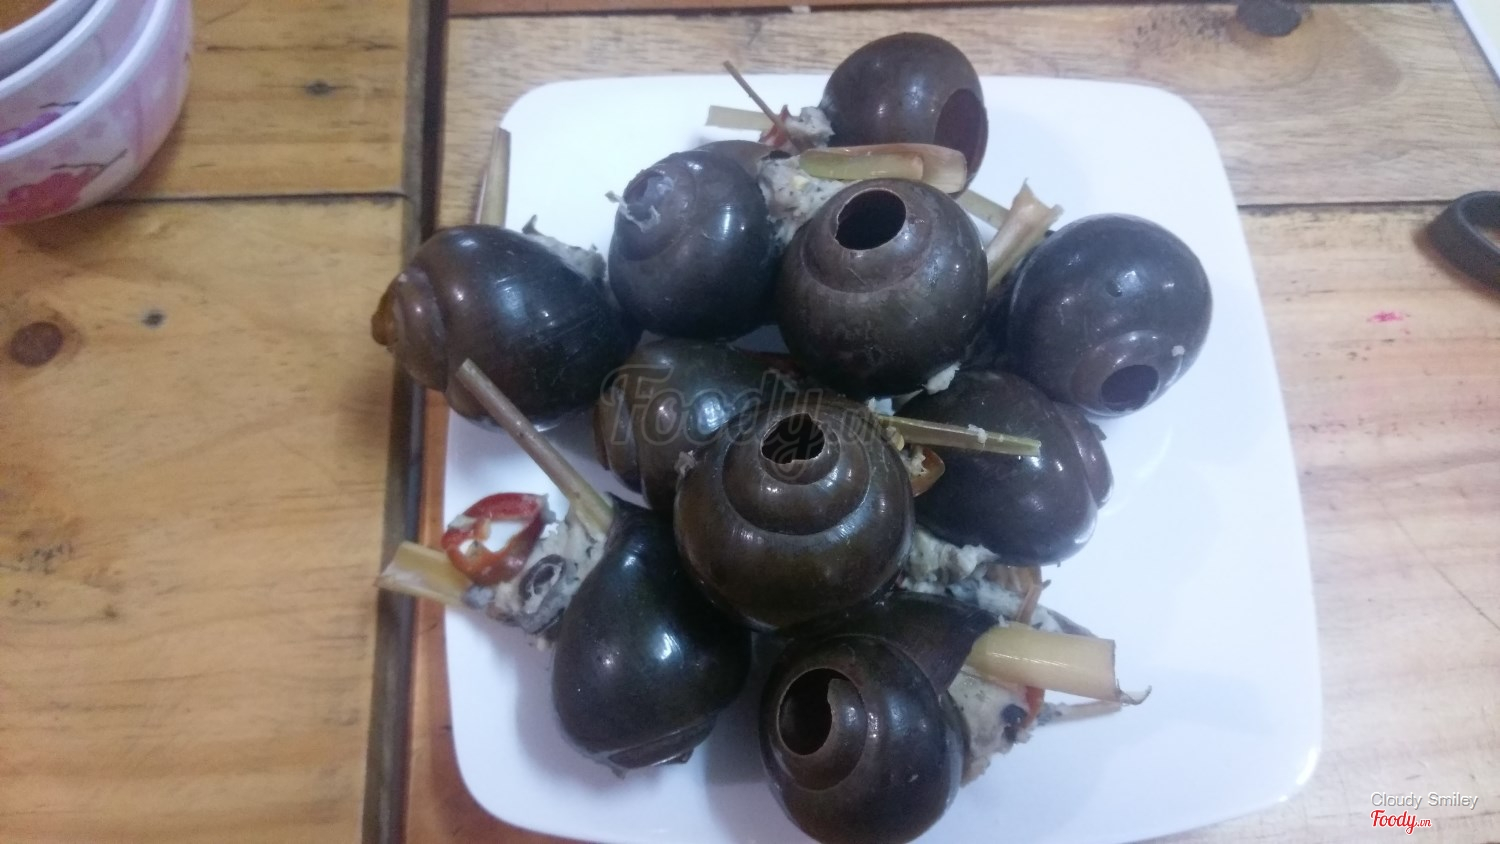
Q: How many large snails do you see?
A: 10